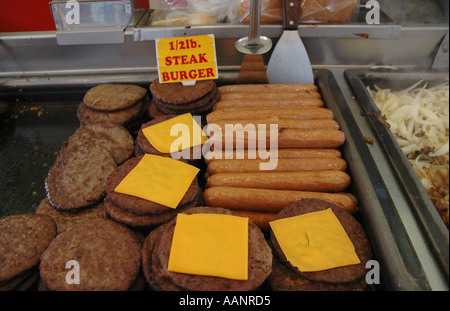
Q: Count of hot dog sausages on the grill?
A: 11